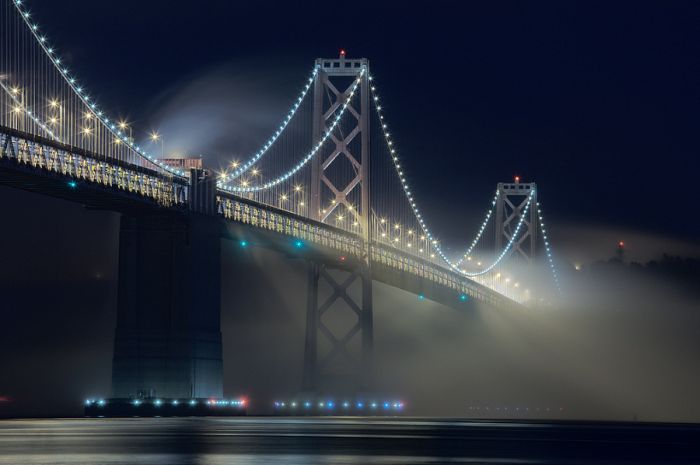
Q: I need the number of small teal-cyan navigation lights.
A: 5